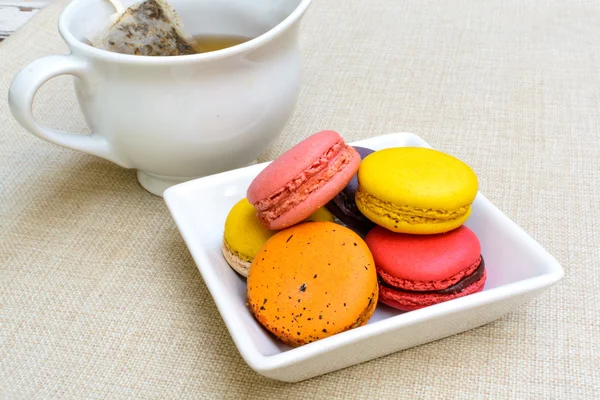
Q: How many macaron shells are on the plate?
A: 12